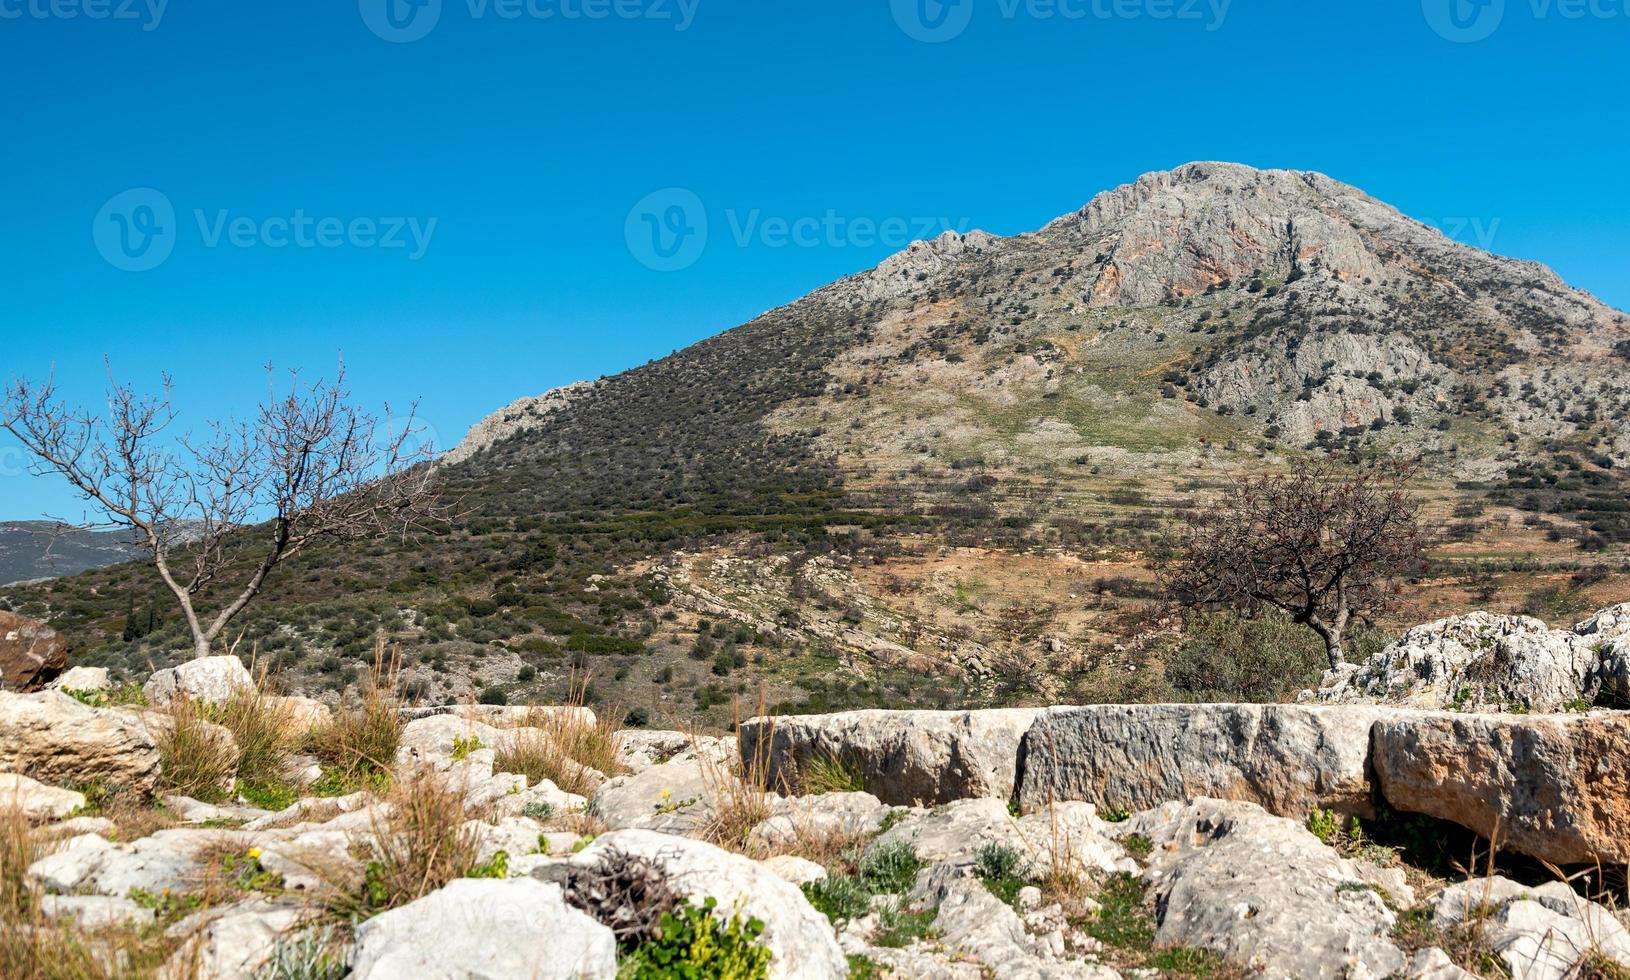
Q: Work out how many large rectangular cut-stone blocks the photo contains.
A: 3